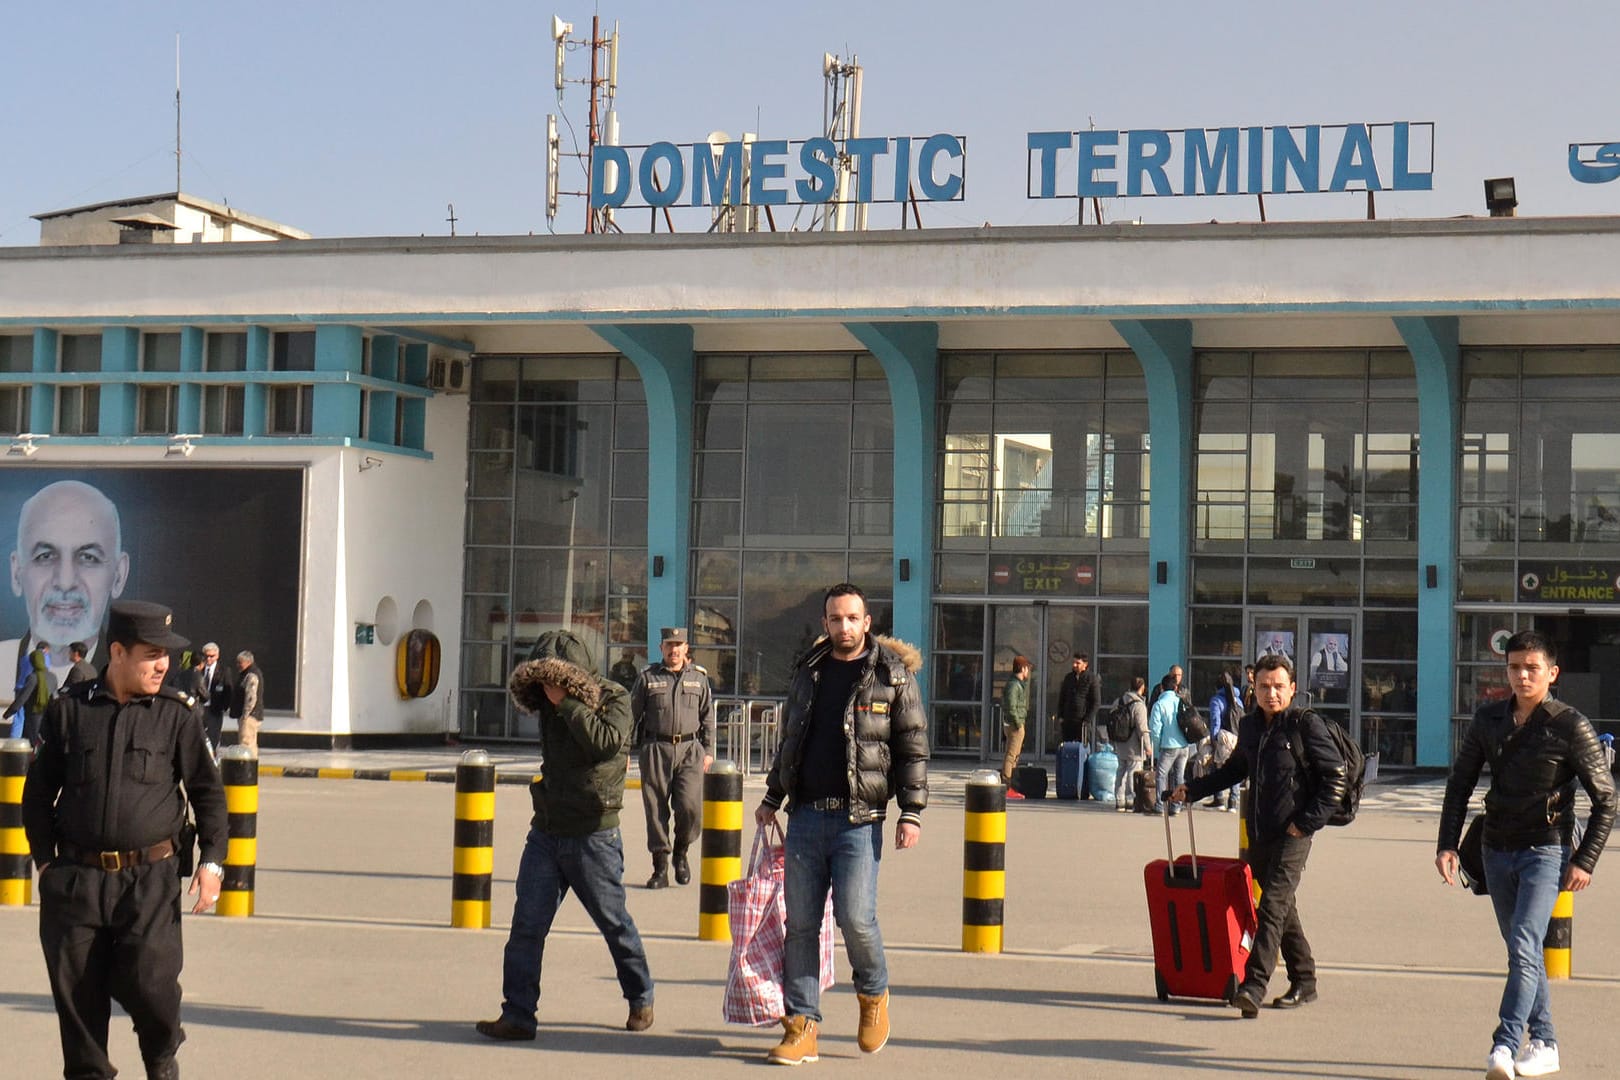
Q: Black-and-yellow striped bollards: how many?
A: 7